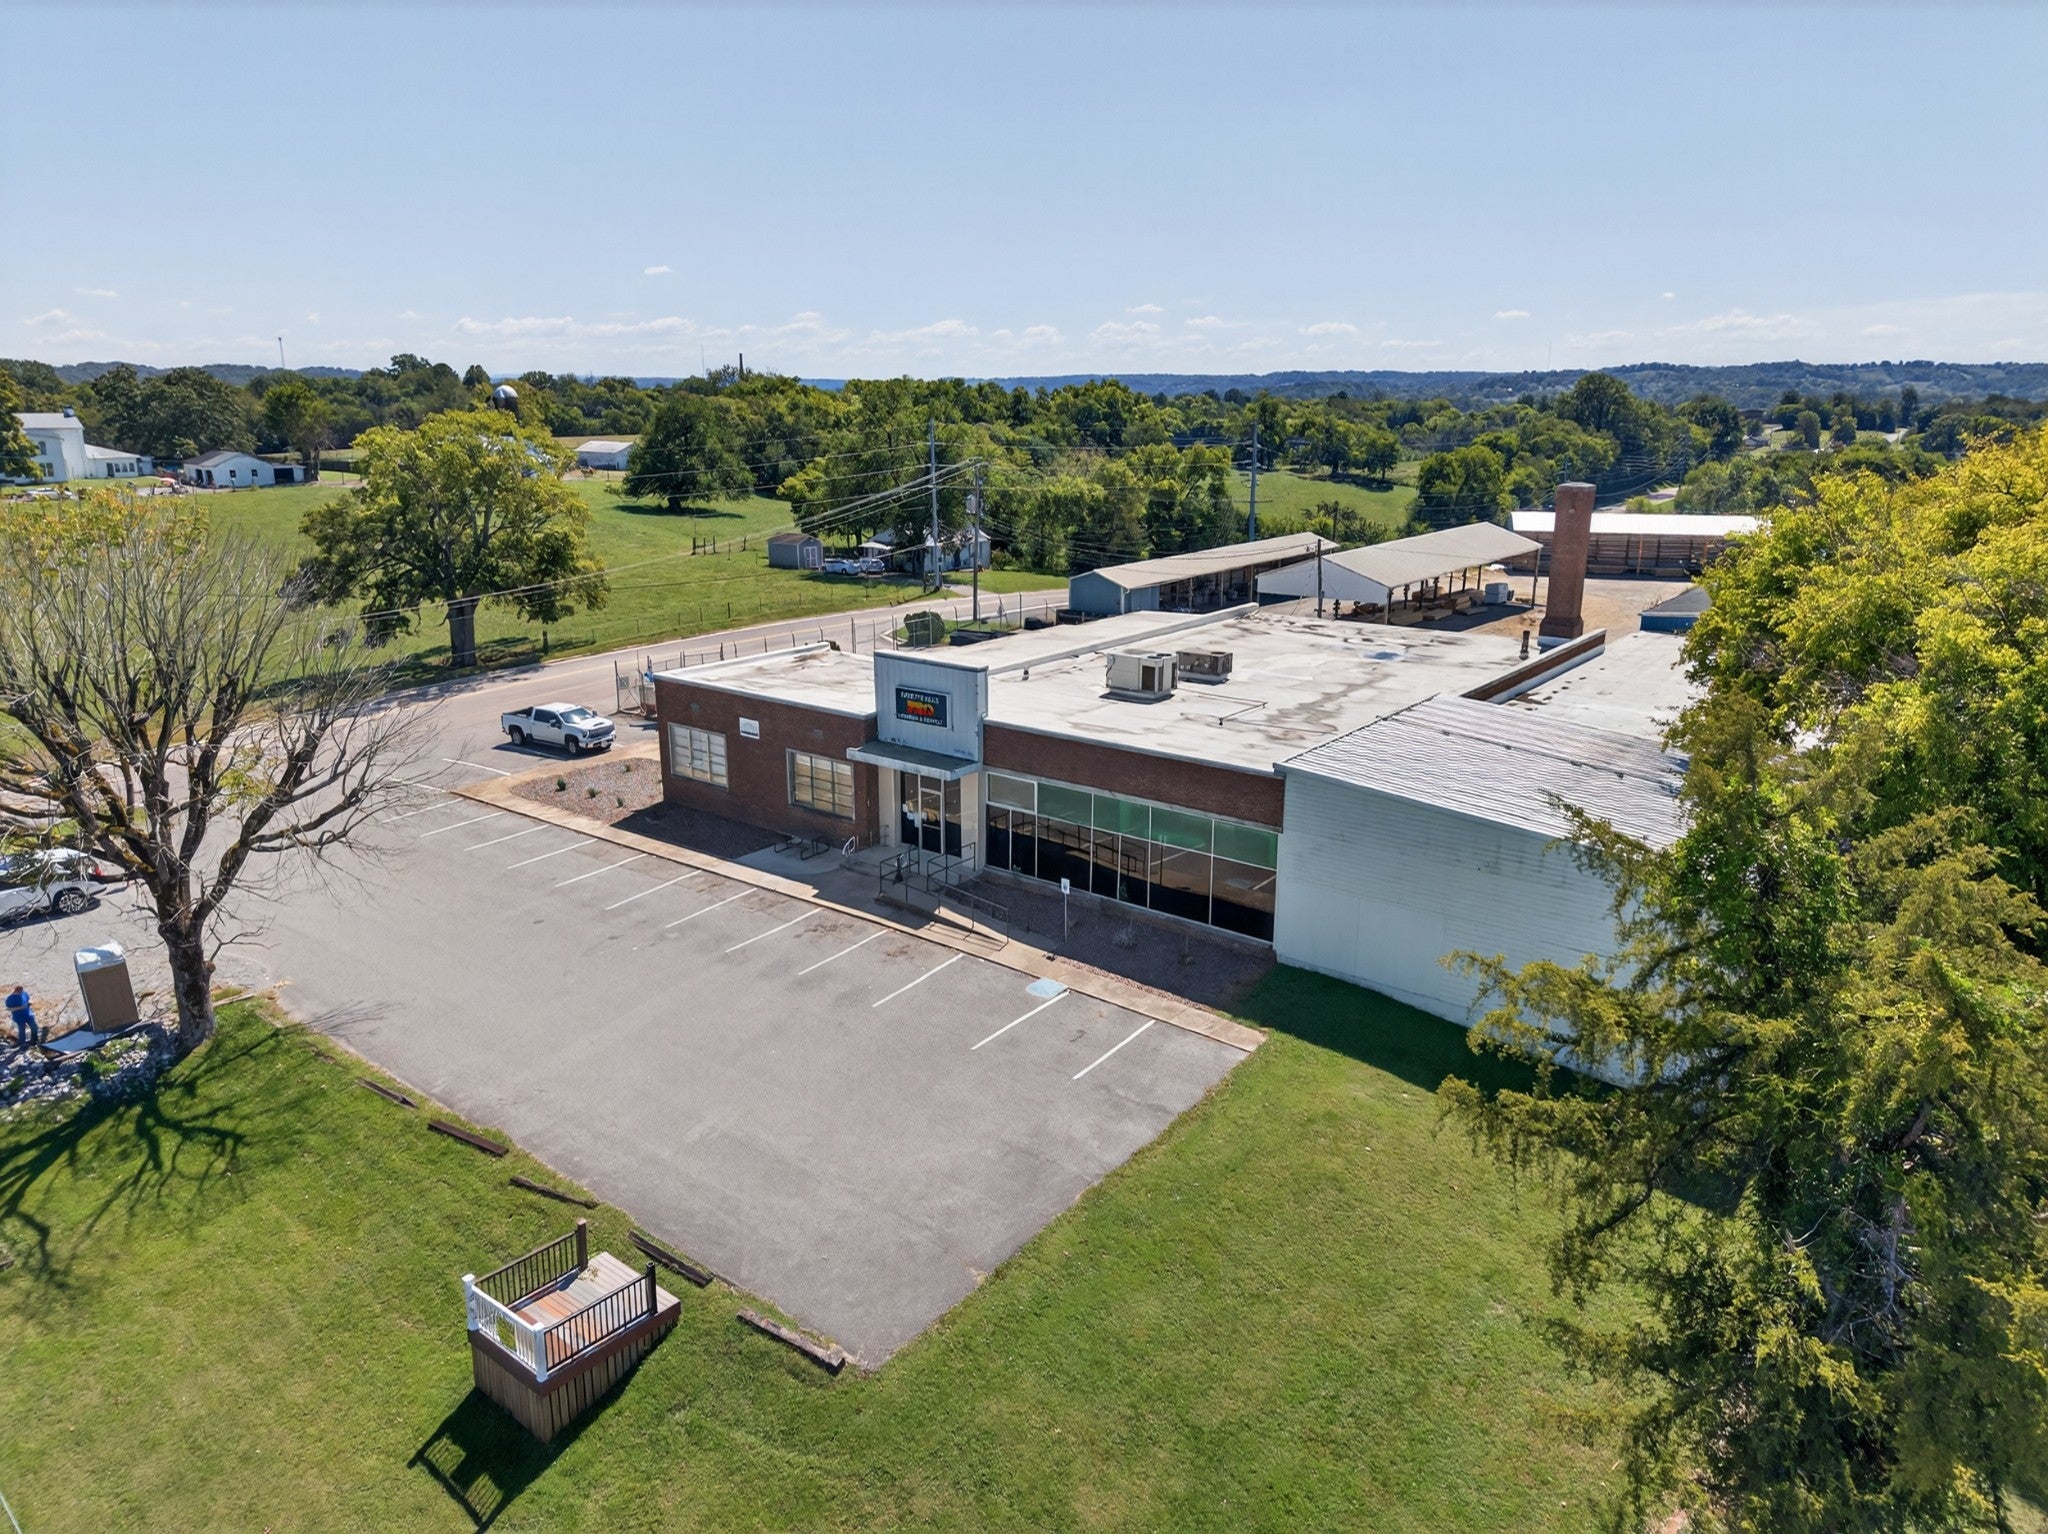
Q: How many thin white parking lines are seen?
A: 14